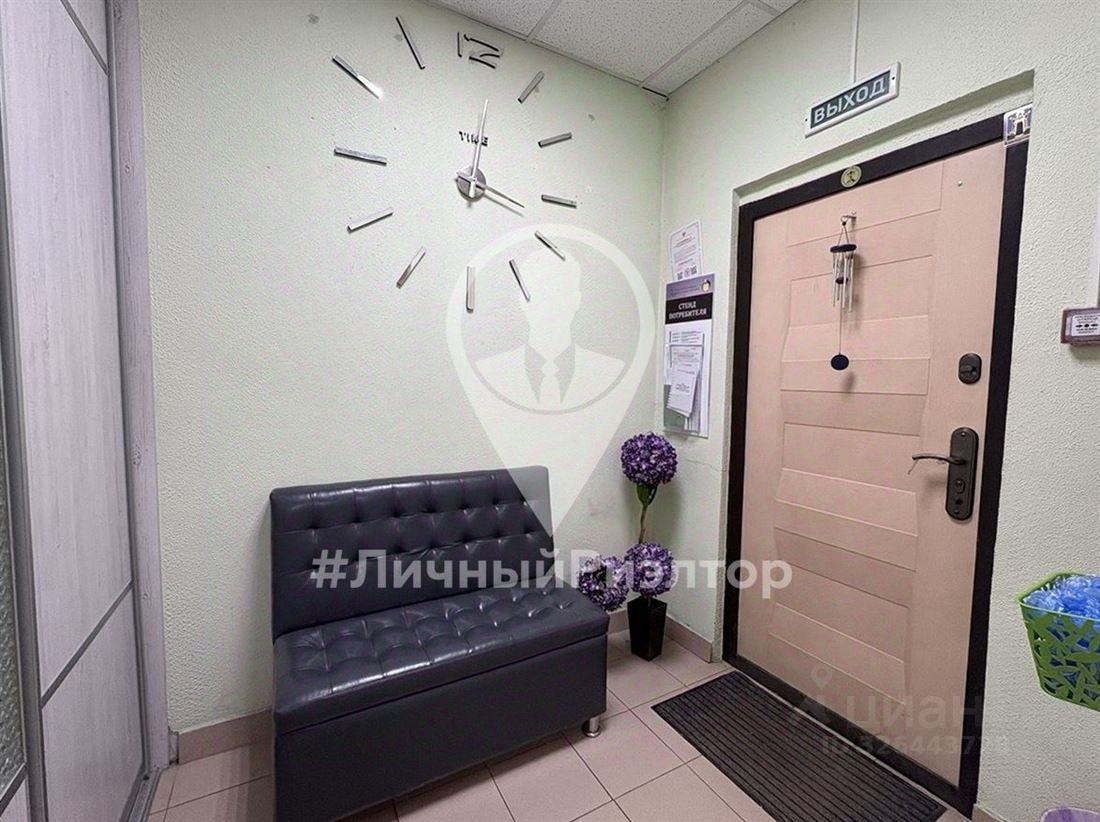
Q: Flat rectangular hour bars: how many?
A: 11